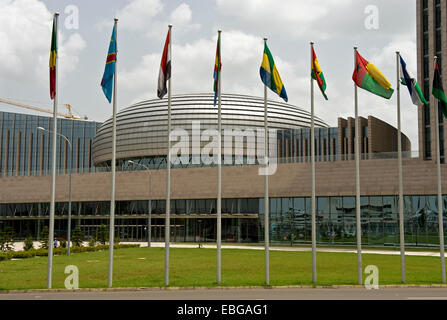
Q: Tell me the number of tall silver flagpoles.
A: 9